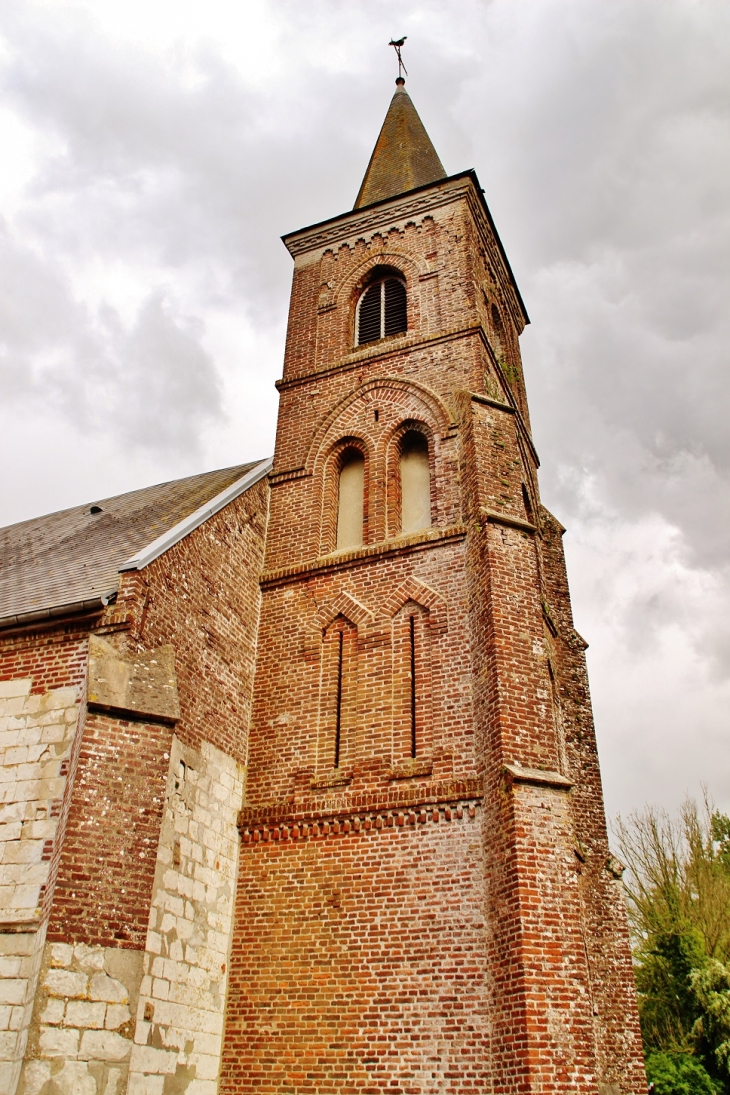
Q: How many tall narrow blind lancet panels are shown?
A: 2